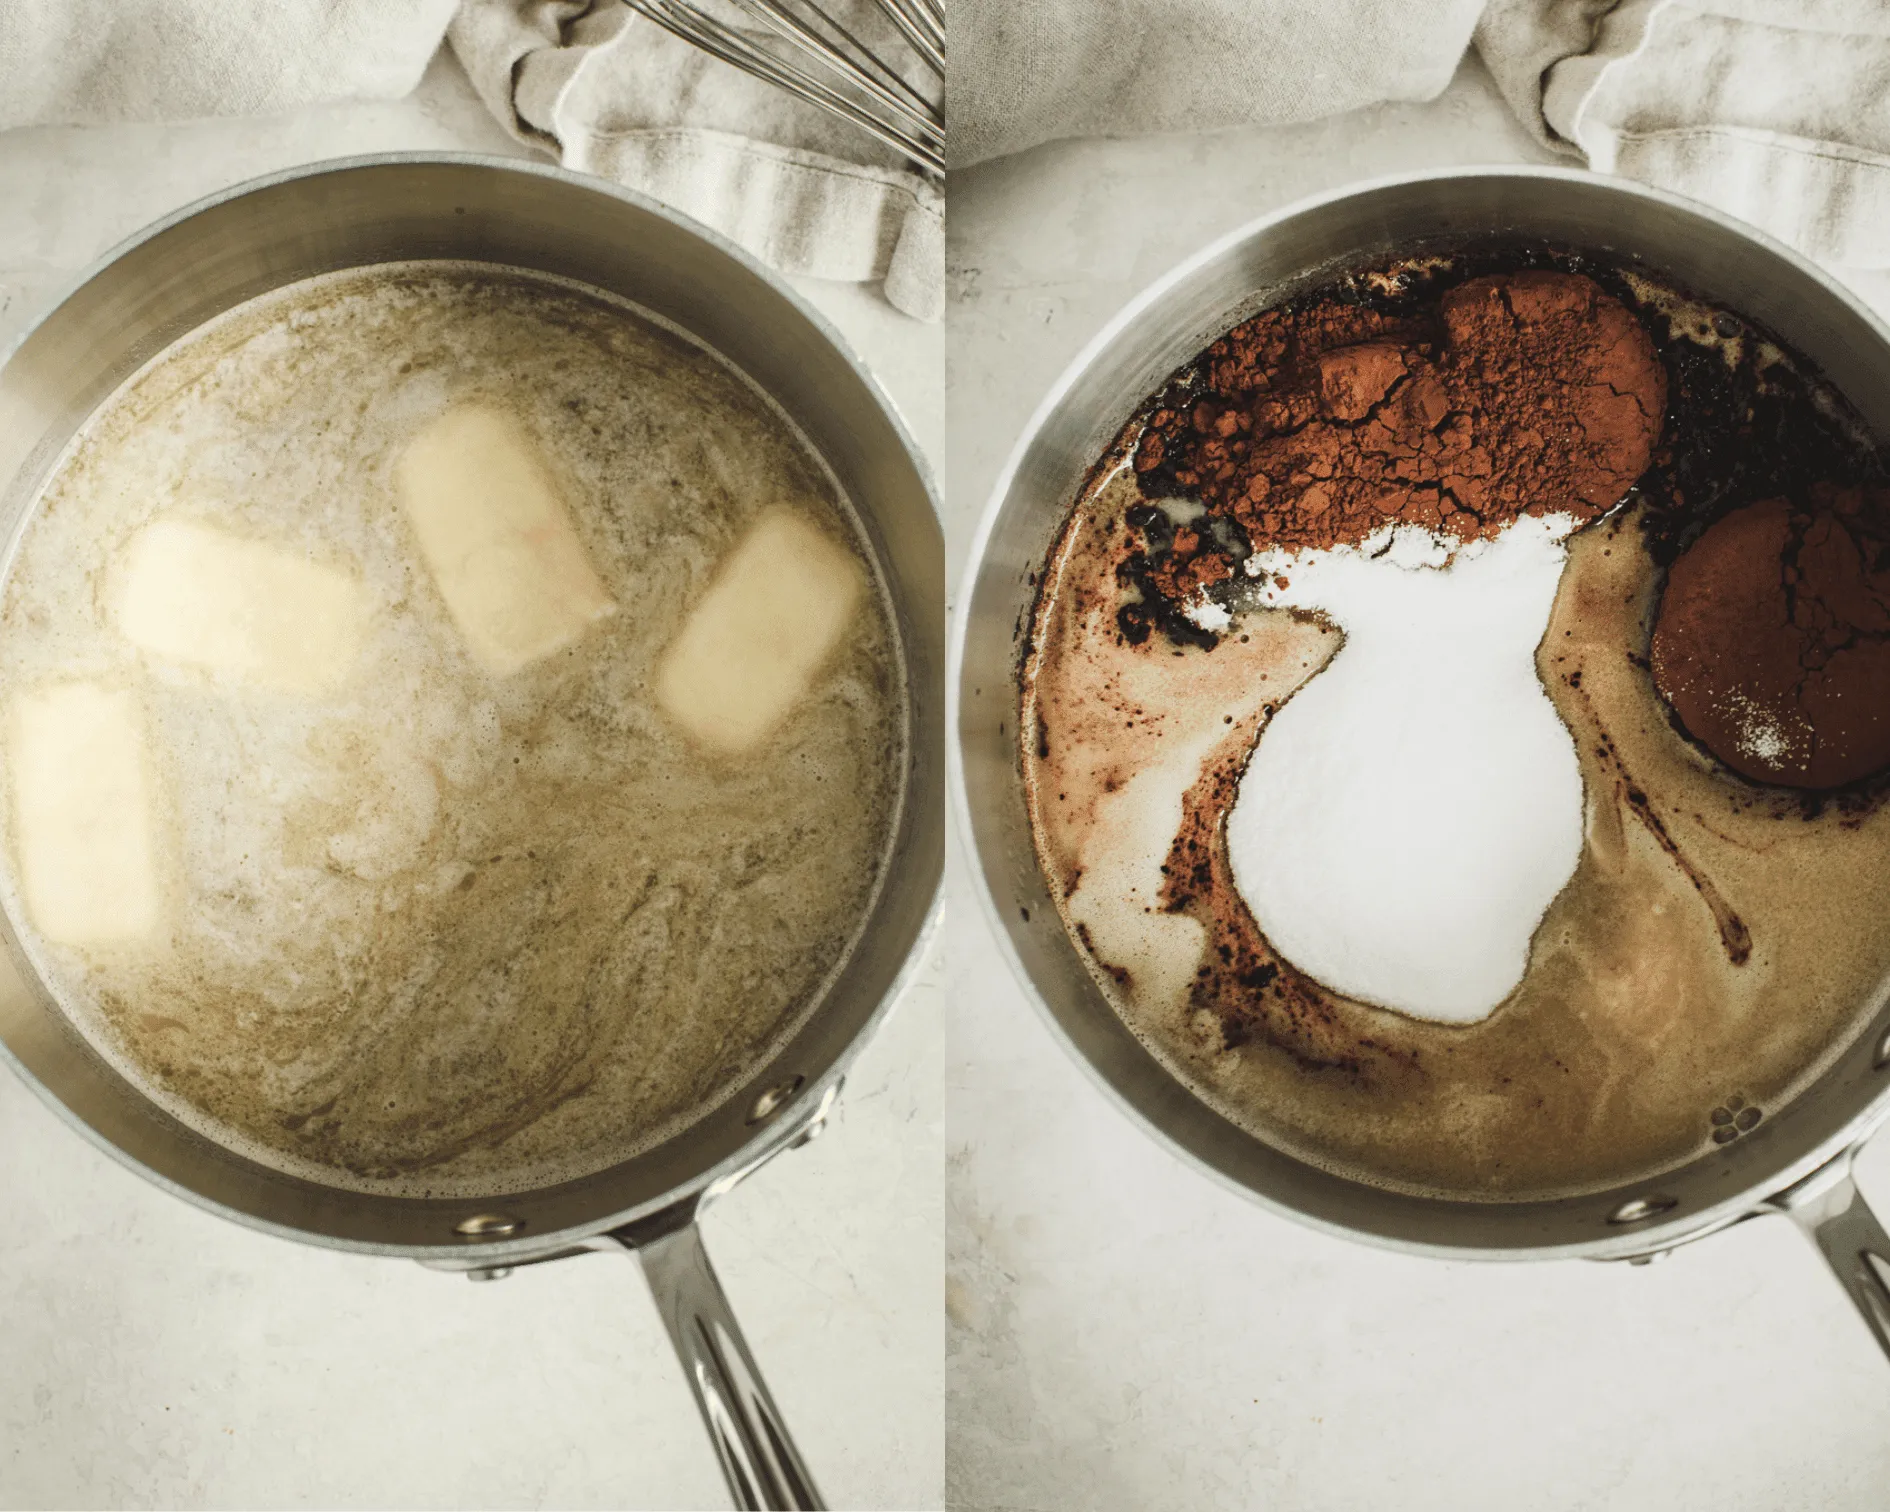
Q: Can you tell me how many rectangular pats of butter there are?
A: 4